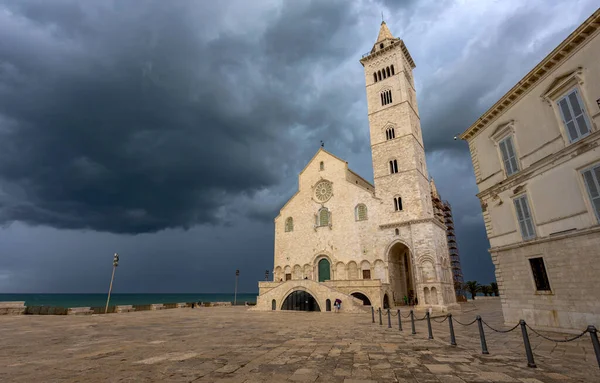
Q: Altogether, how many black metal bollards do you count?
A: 10